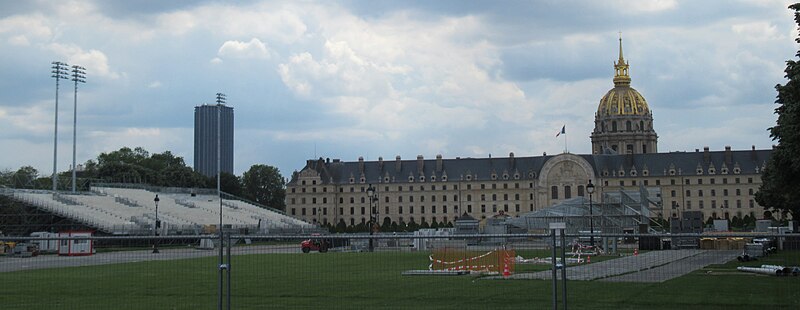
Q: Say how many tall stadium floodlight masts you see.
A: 3